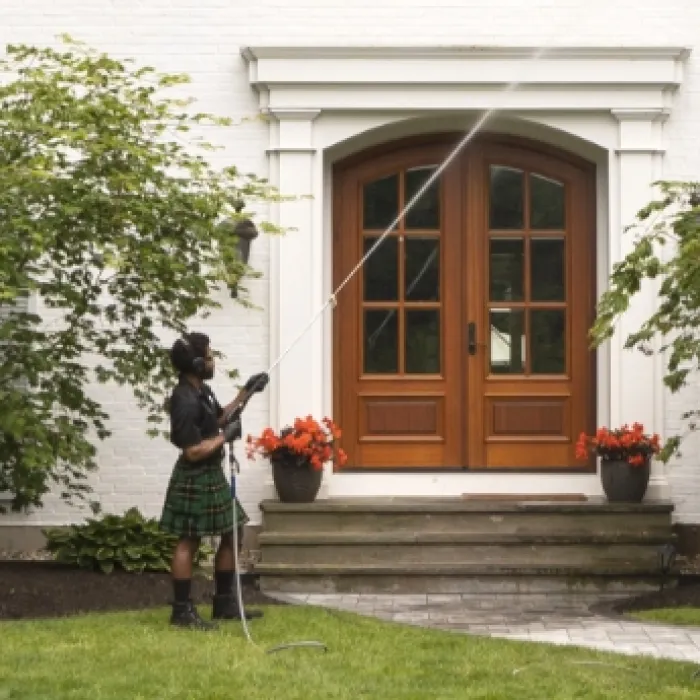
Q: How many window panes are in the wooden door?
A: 12